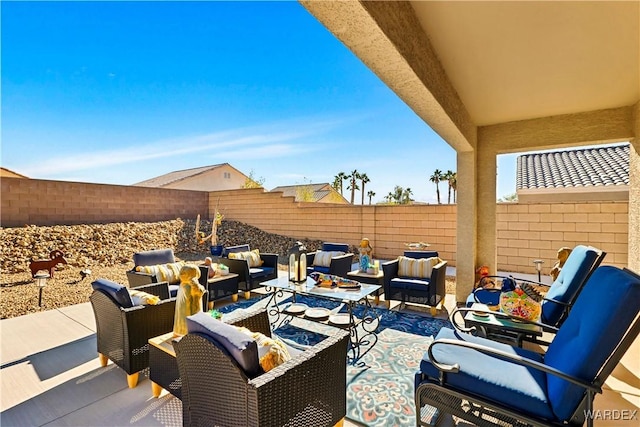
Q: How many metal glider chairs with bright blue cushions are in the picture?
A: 2